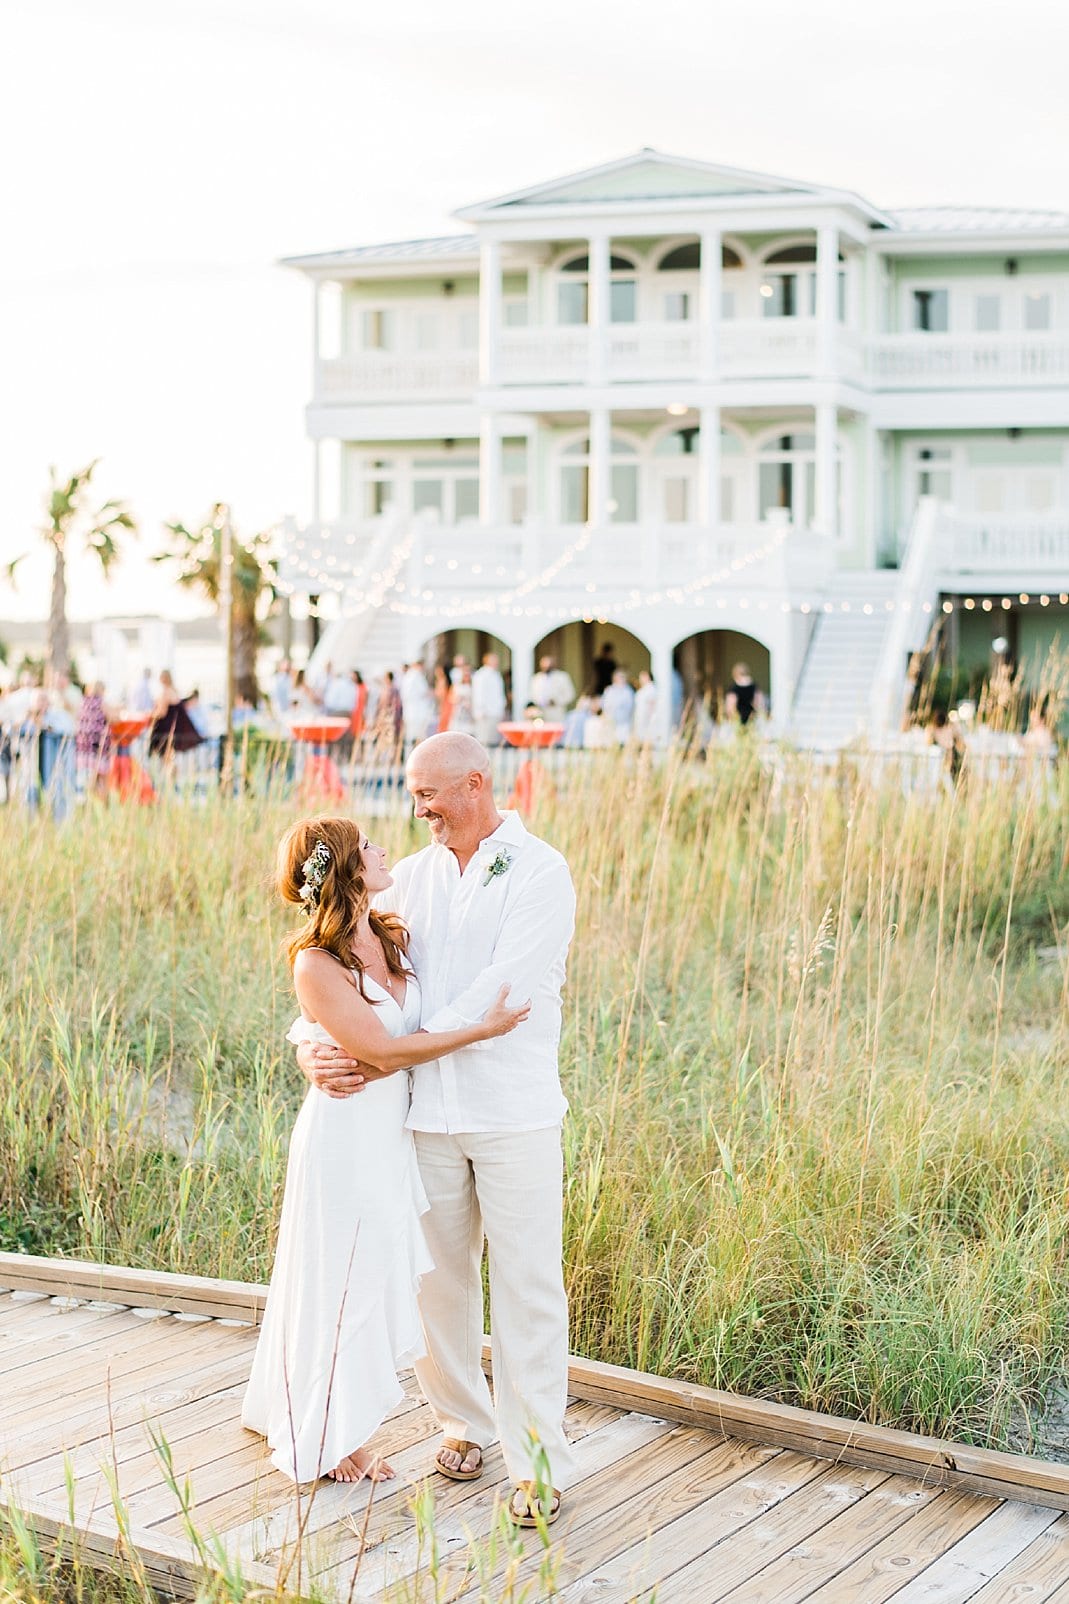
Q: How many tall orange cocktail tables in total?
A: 3